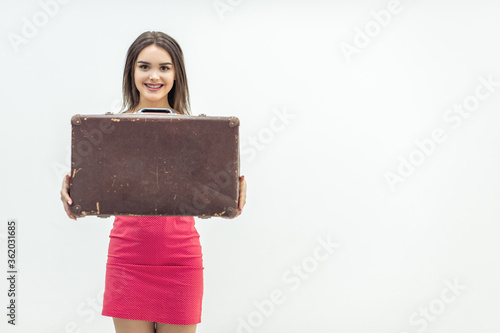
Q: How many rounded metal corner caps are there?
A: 4